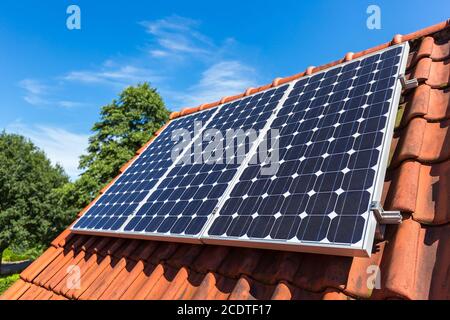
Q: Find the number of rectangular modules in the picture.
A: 3